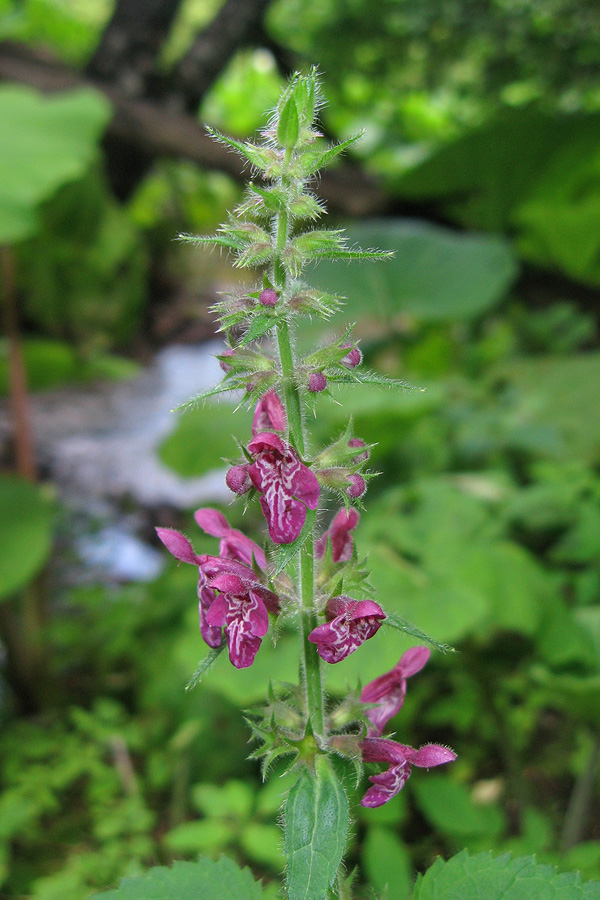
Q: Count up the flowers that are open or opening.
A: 9